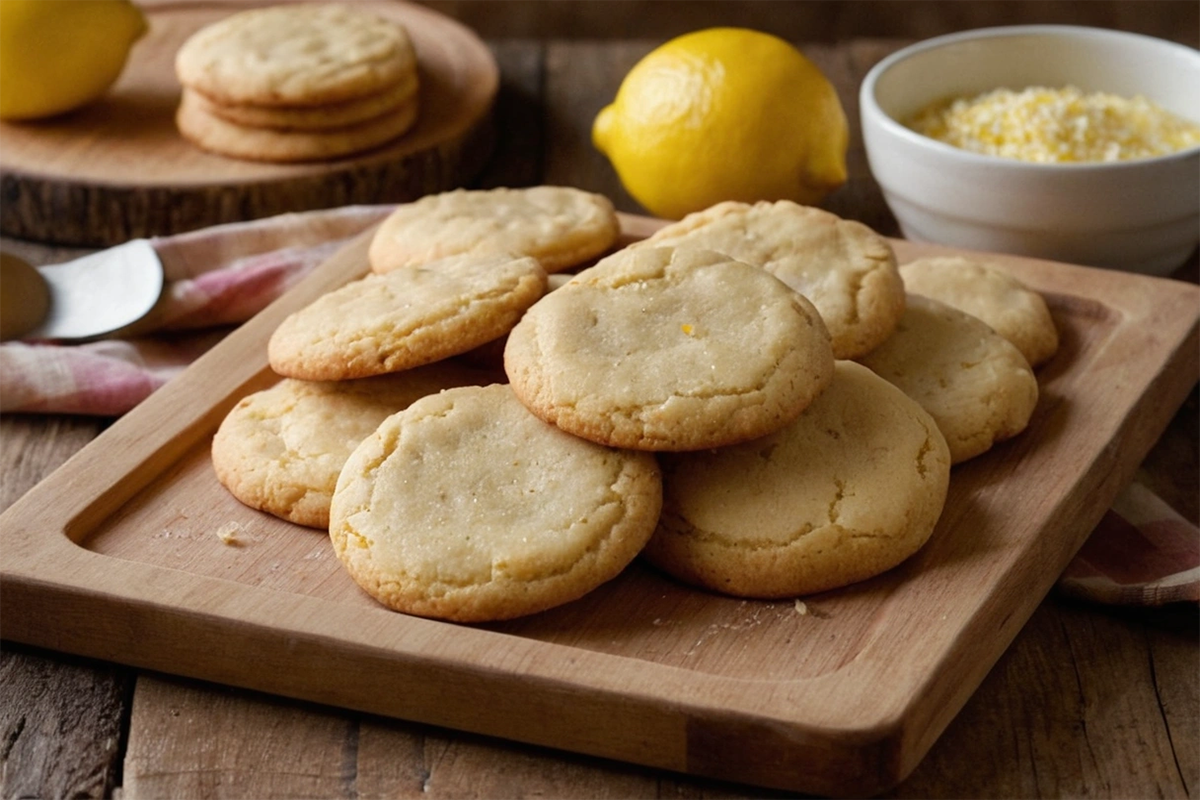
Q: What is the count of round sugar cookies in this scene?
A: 12